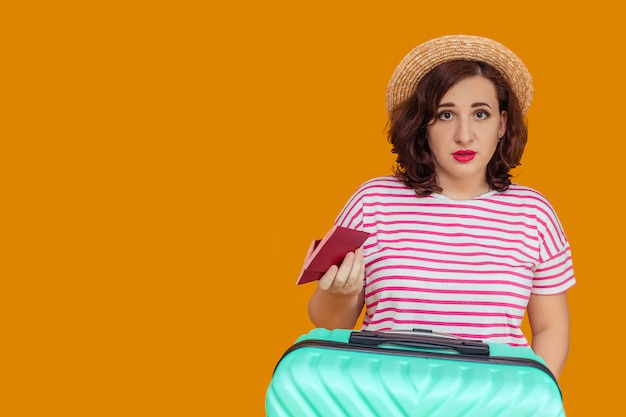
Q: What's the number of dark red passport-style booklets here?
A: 2